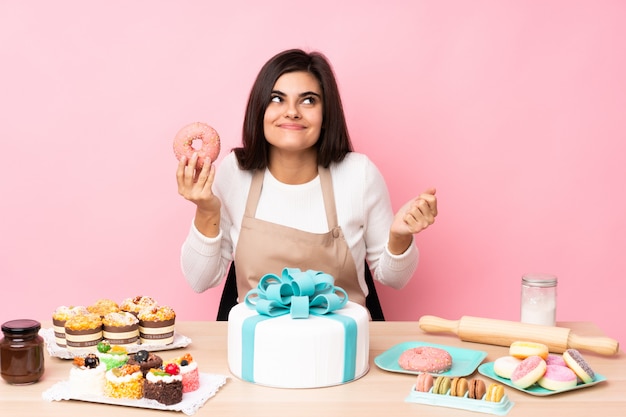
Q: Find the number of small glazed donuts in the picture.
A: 6